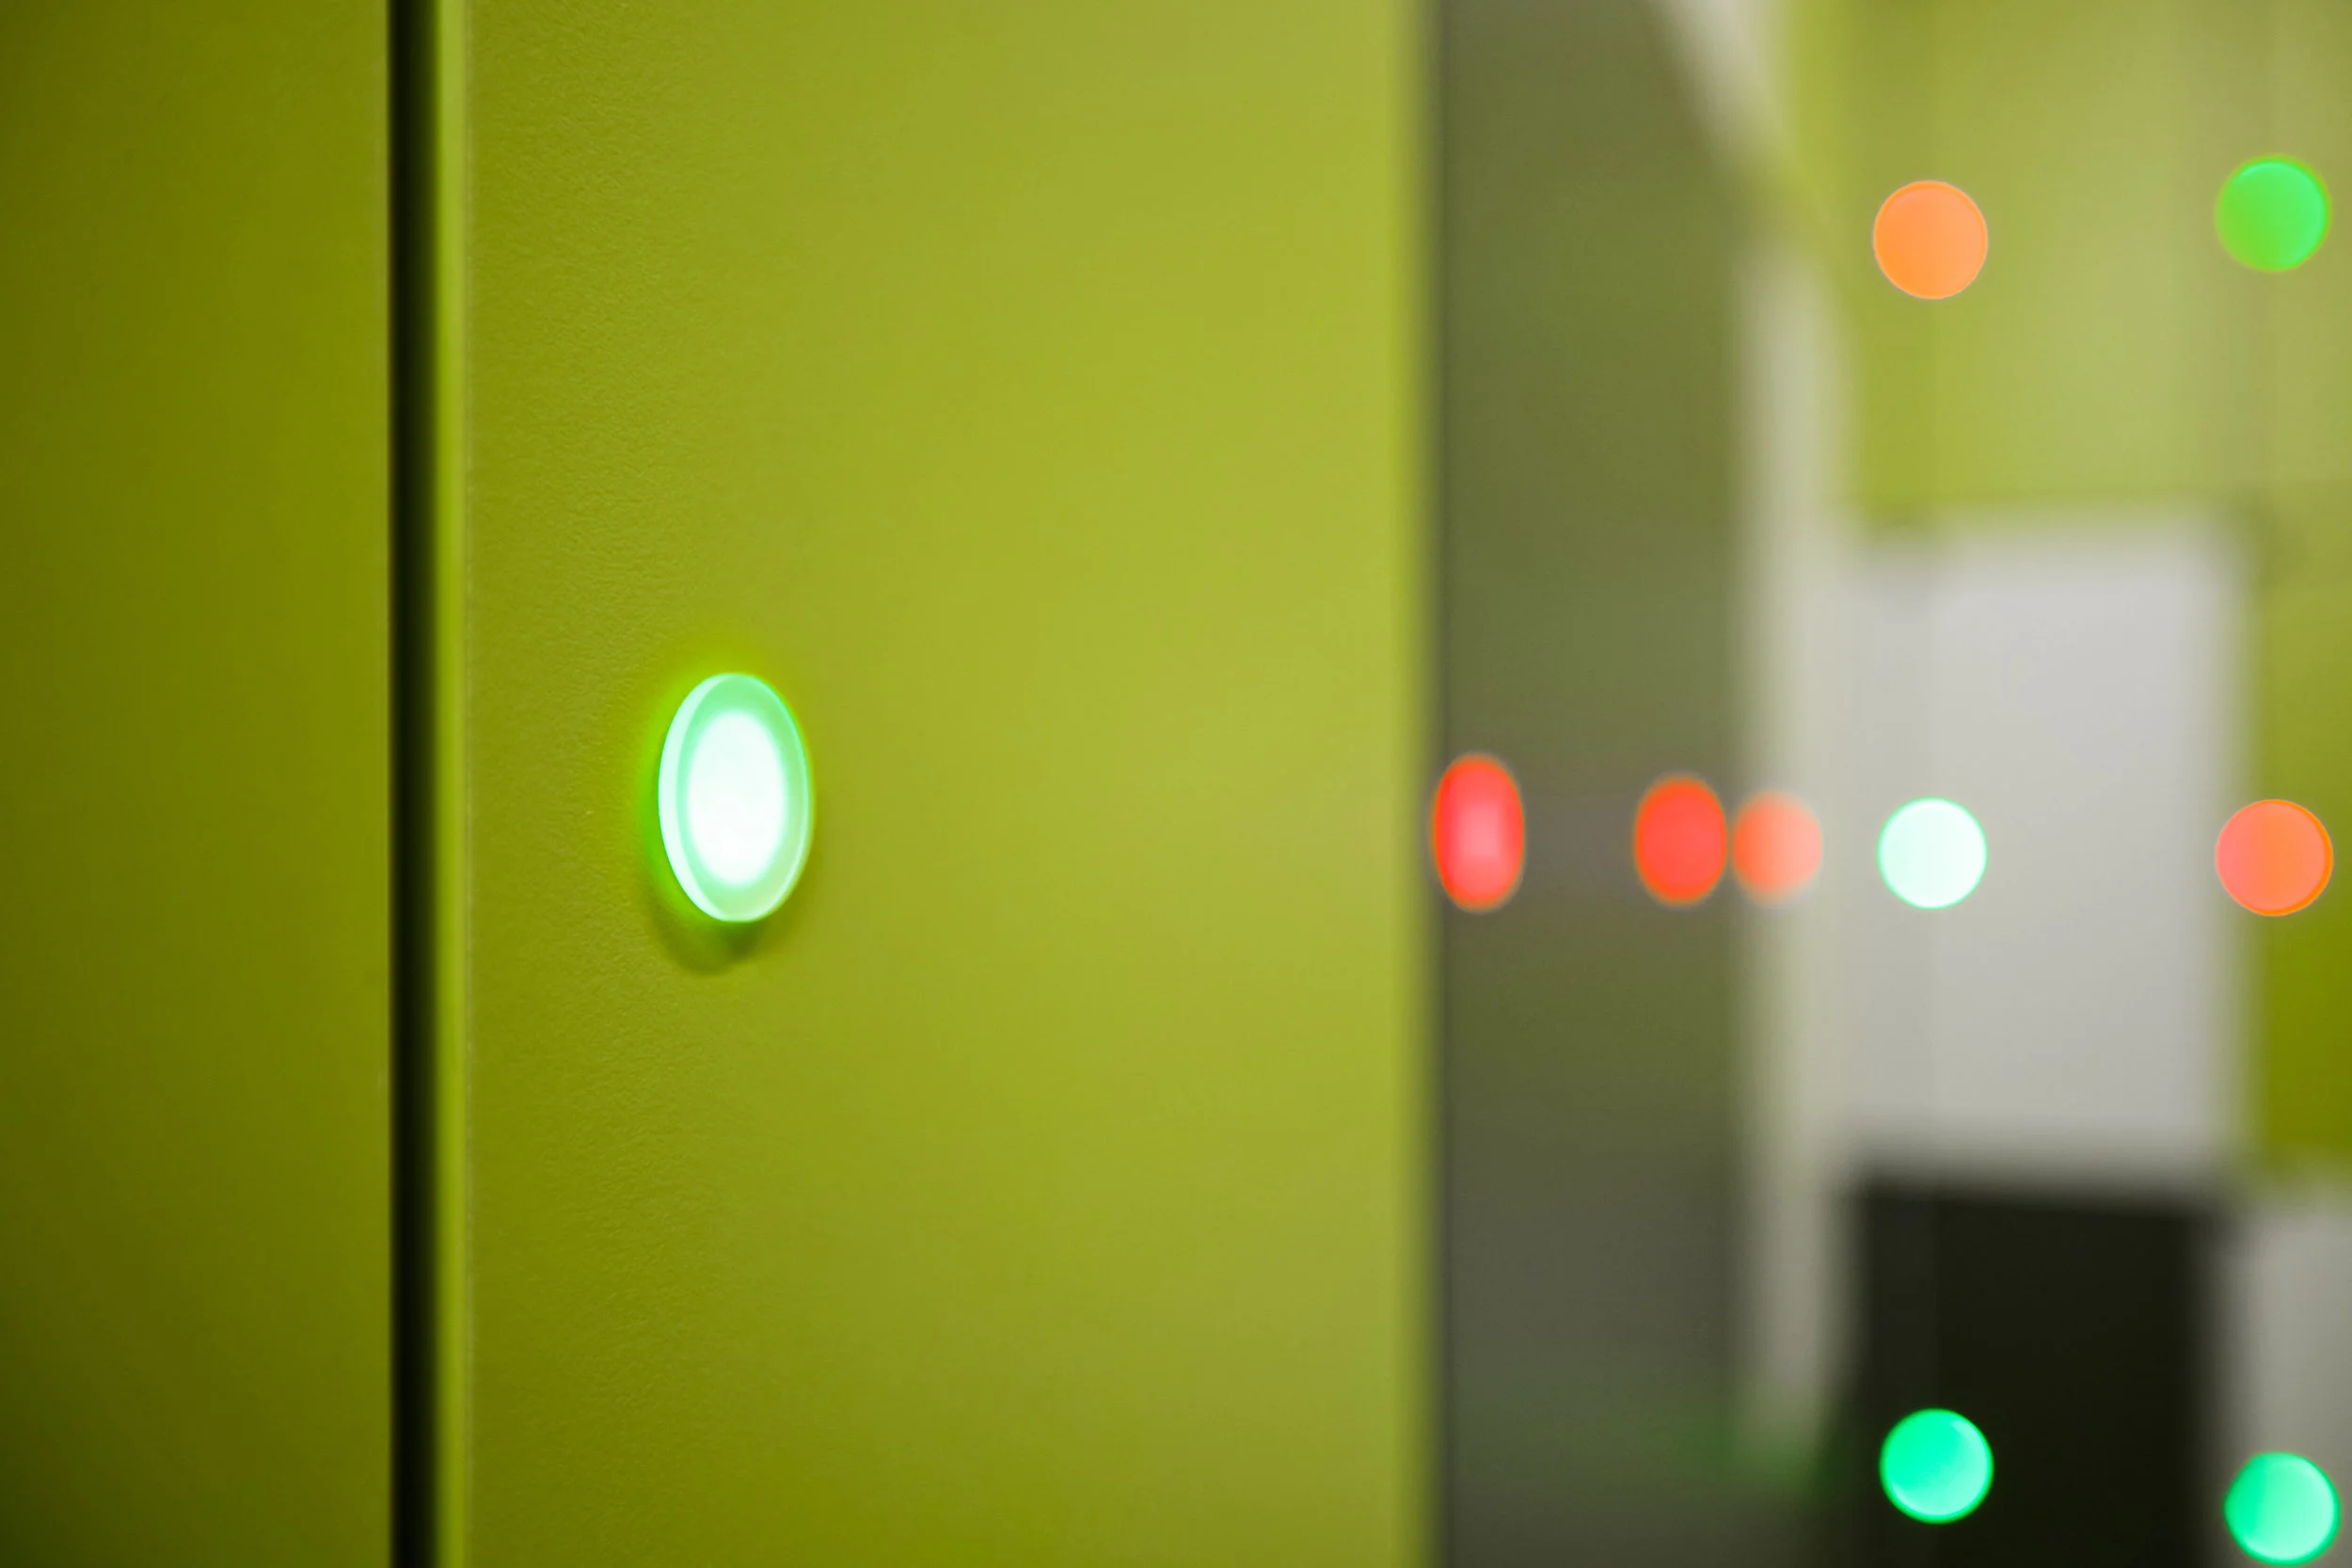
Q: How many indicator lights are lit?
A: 10